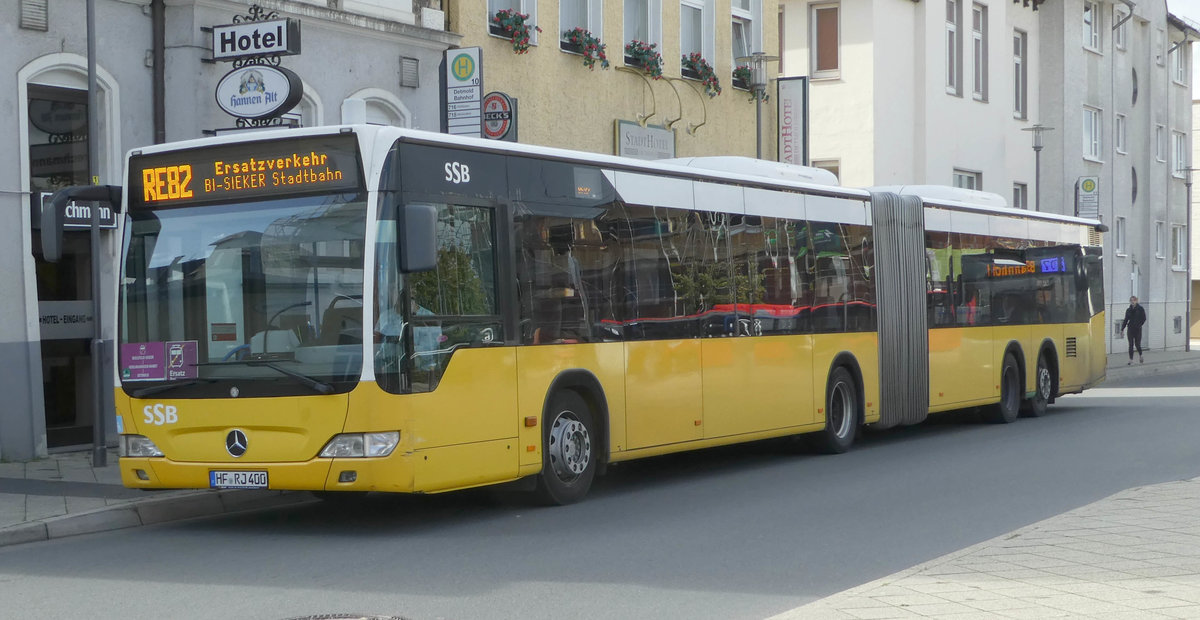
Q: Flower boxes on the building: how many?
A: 5